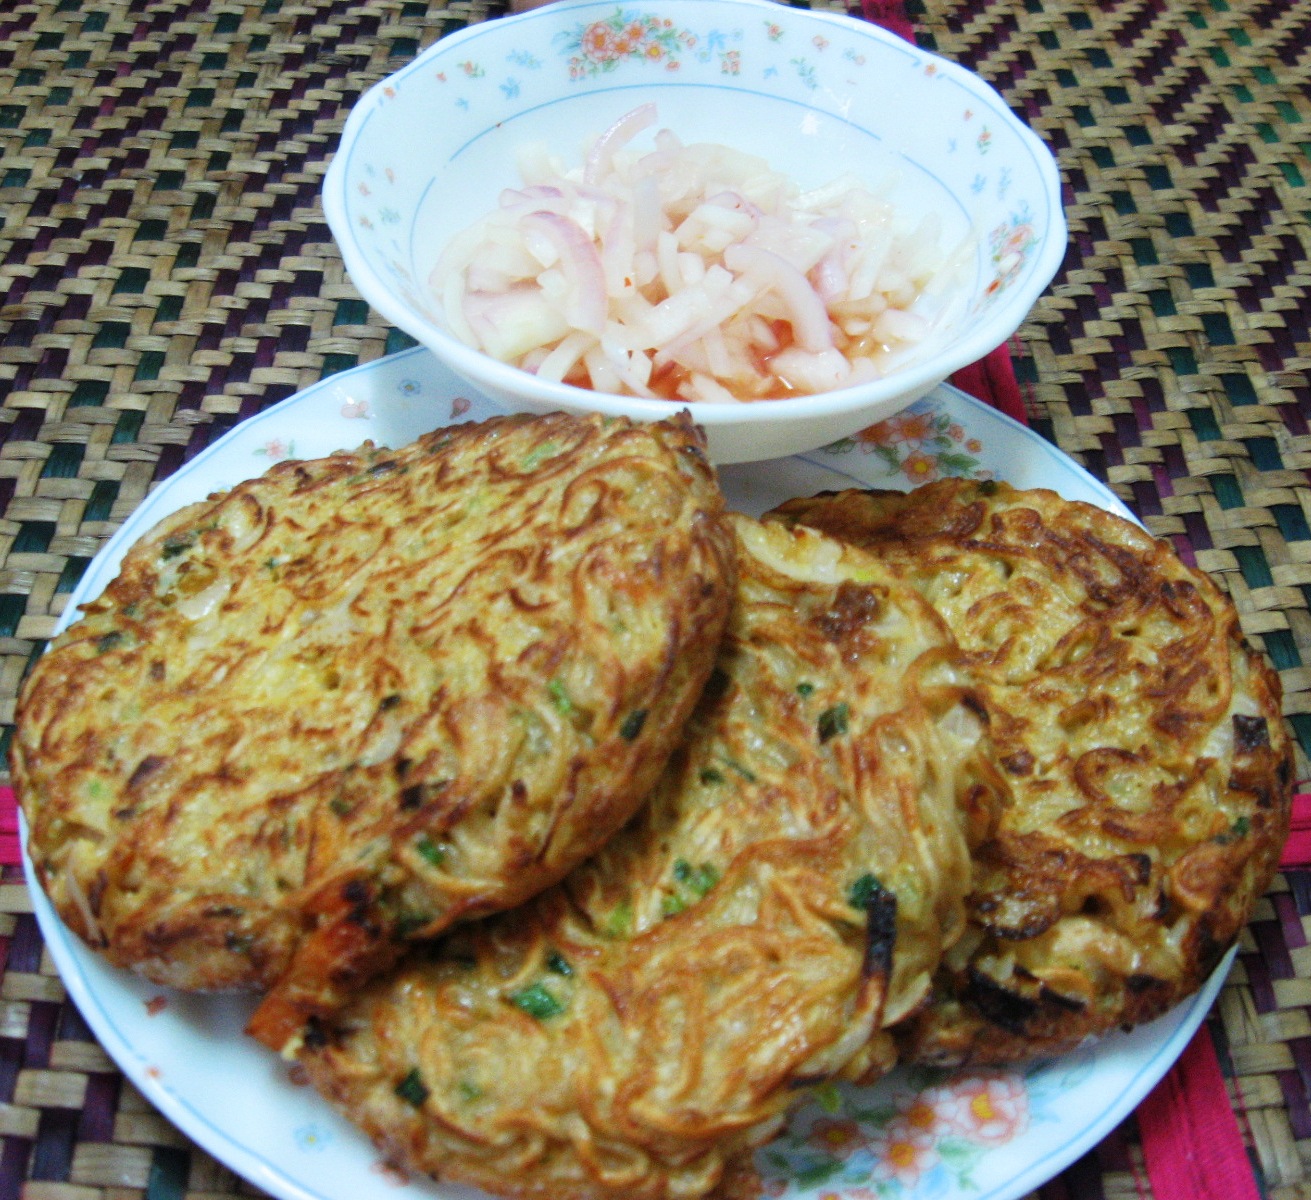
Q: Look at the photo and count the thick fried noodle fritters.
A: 3